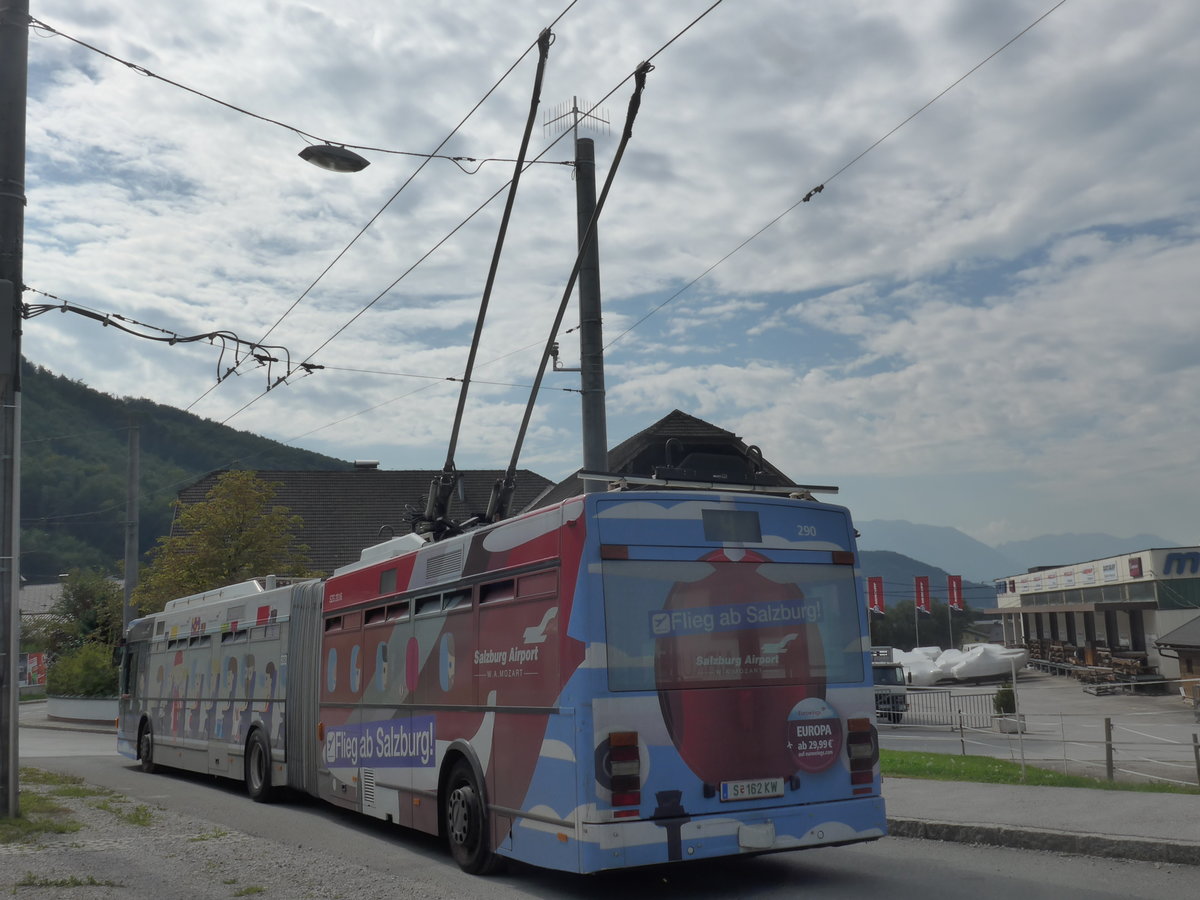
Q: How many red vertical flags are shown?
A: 3